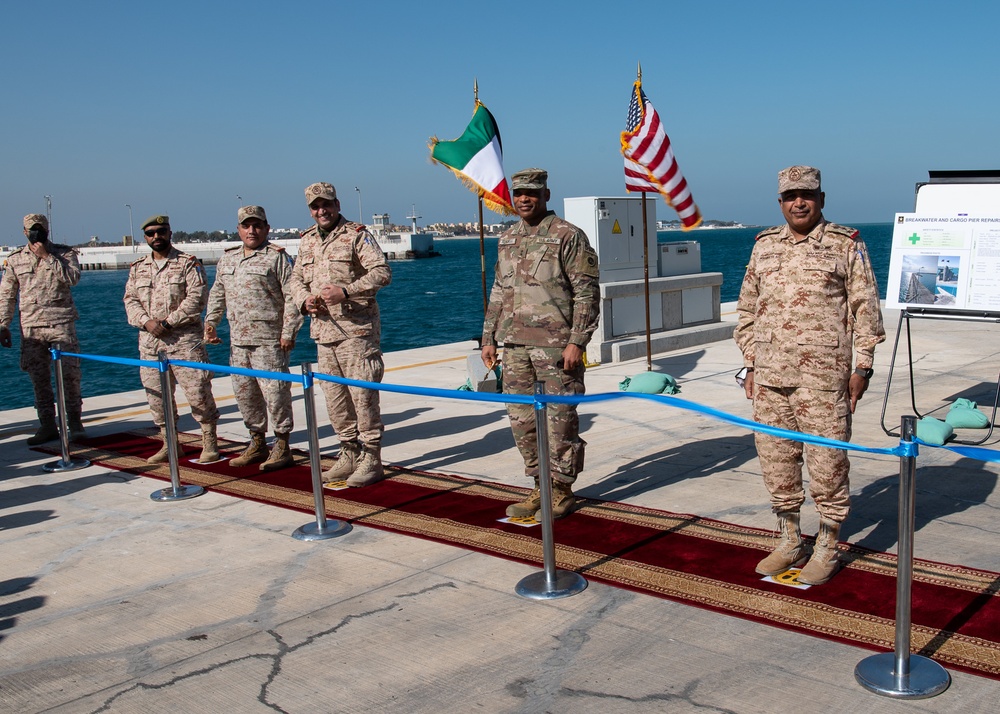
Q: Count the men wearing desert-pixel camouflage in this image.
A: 5